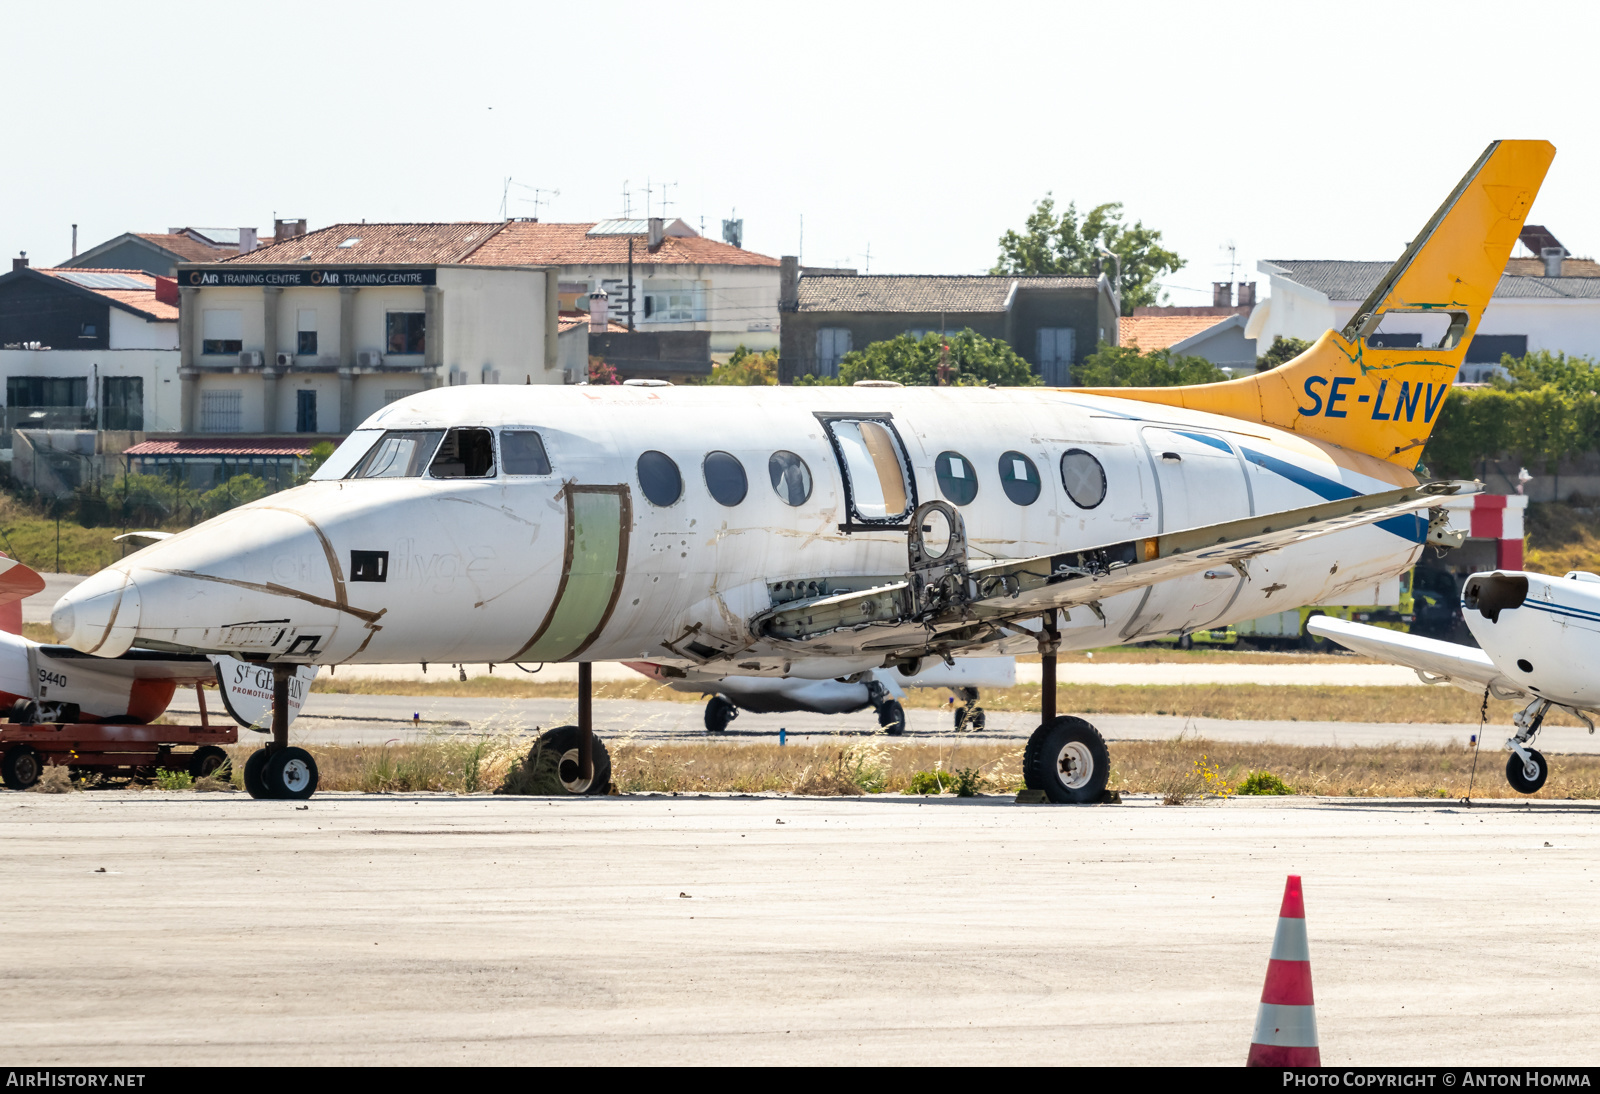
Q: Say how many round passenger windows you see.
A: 6